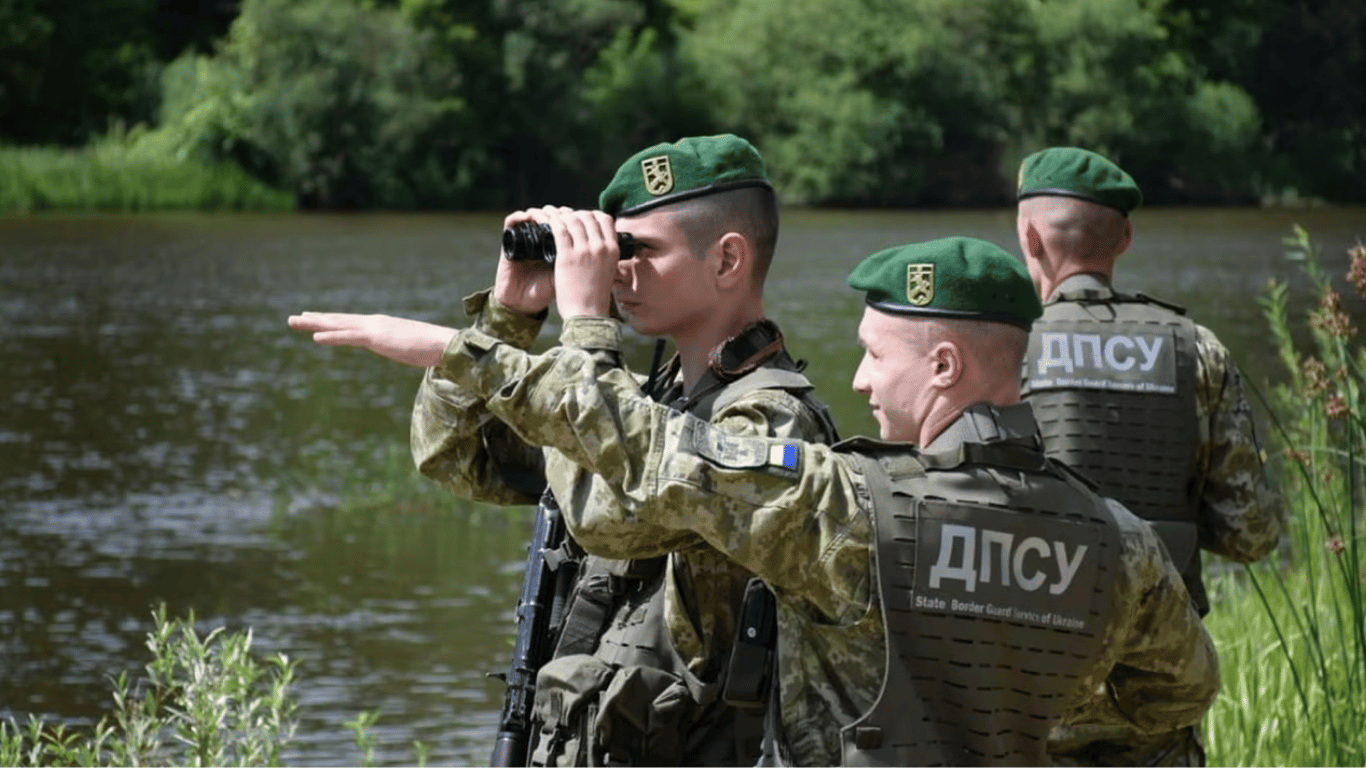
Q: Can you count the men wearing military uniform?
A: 3